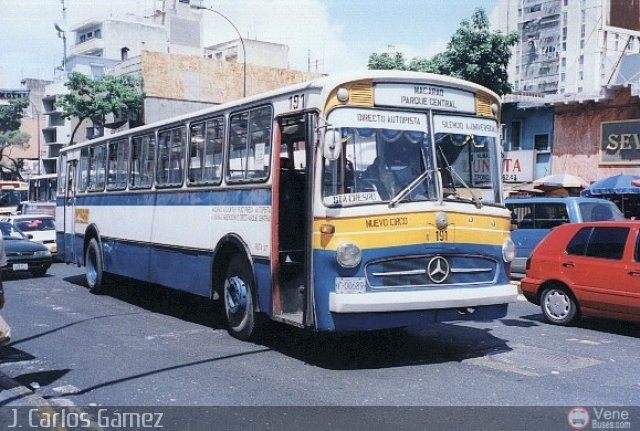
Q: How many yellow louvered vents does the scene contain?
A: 2